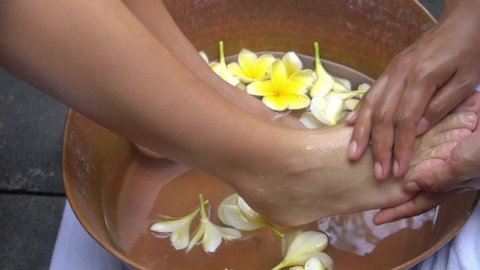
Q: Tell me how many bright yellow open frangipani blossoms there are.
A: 2